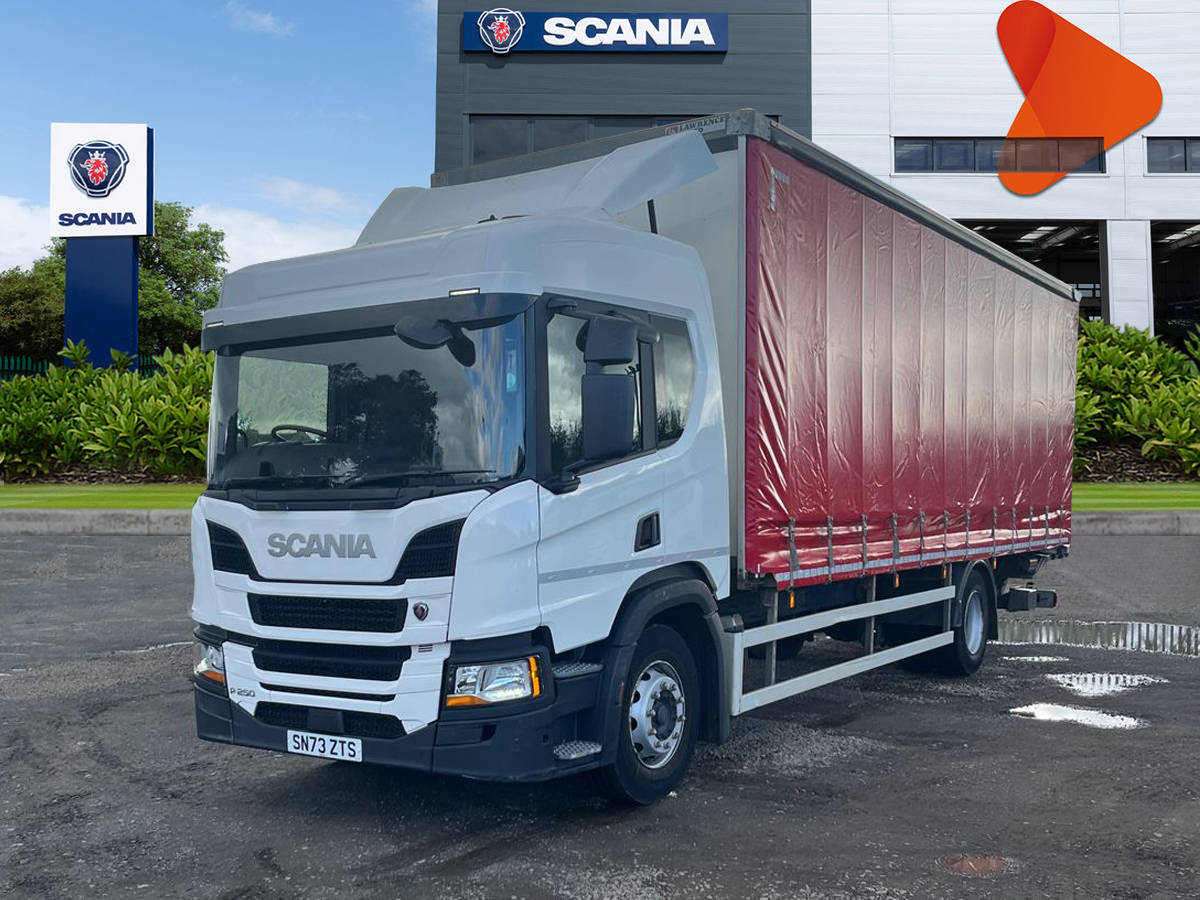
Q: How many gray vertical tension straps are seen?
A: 12